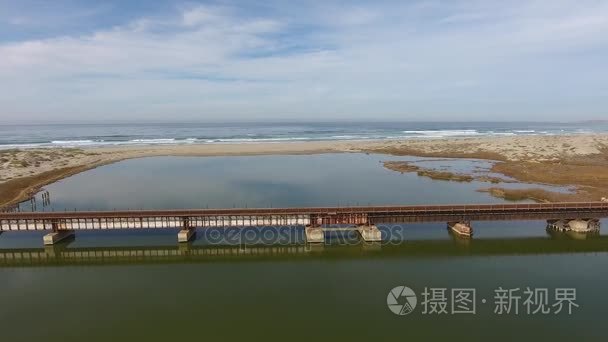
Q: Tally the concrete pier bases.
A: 6